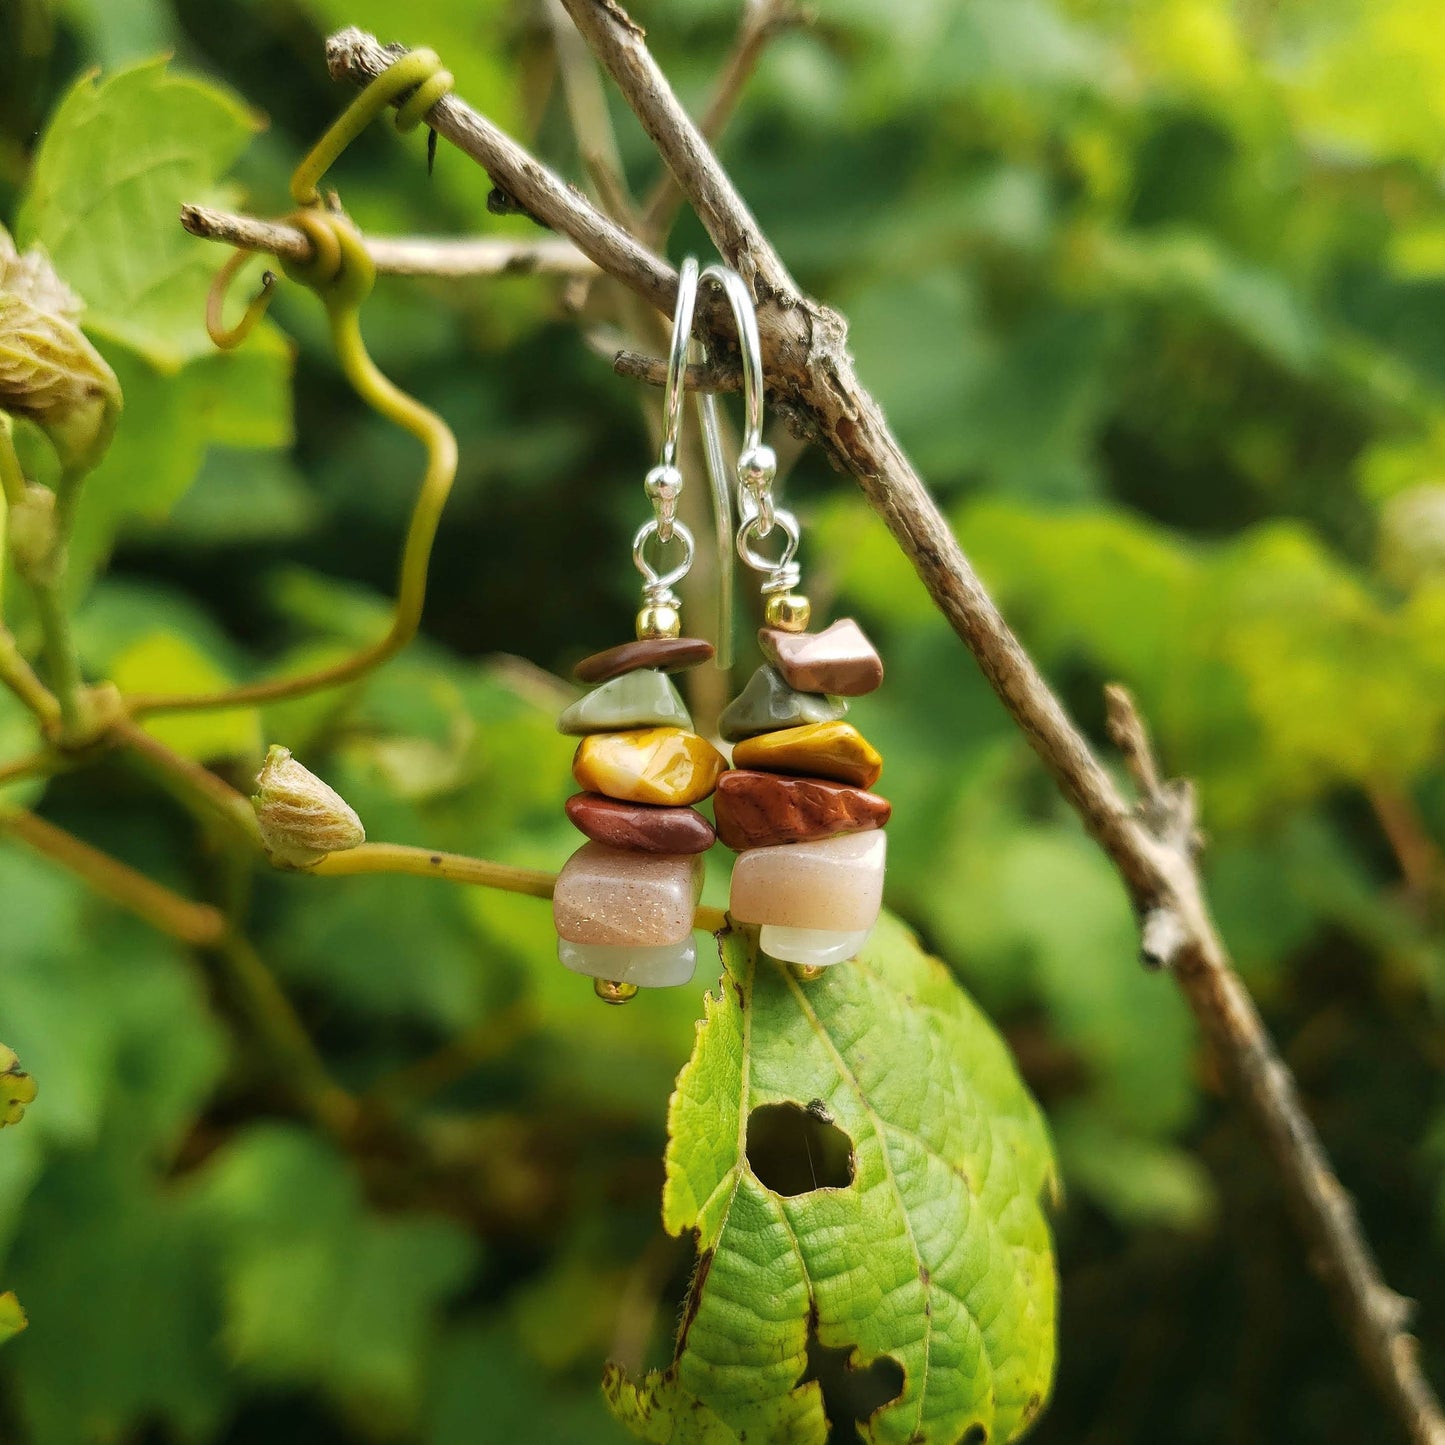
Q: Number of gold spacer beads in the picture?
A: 4